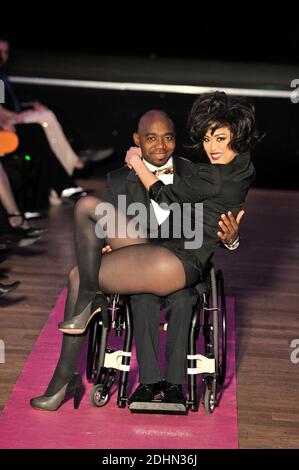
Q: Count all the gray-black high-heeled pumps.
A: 2